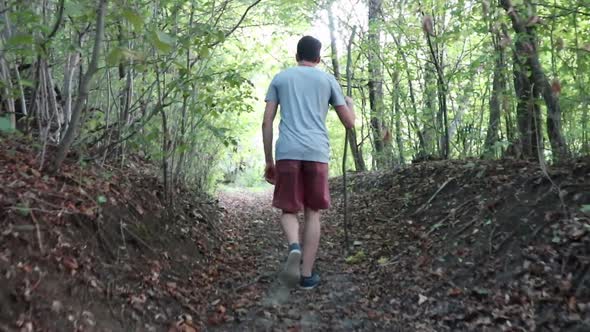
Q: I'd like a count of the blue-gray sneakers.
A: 2